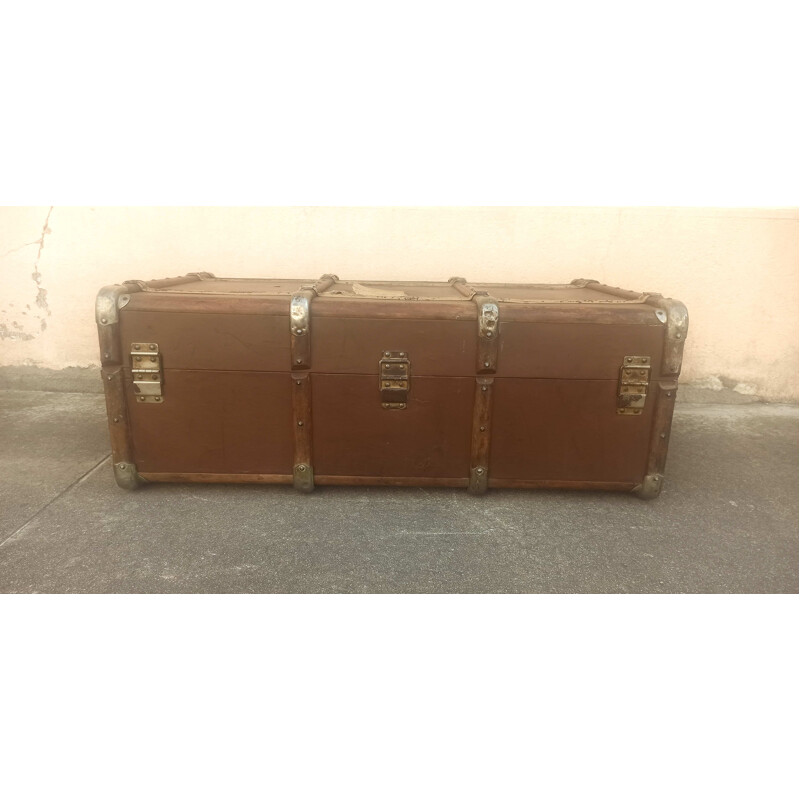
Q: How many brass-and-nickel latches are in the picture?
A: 3